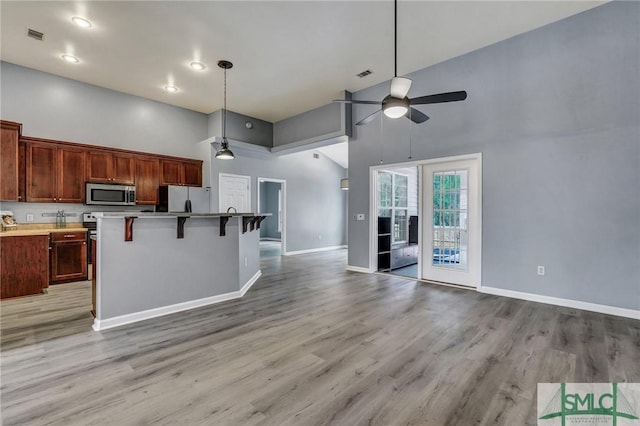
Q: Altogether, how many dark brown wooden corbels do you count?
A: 6